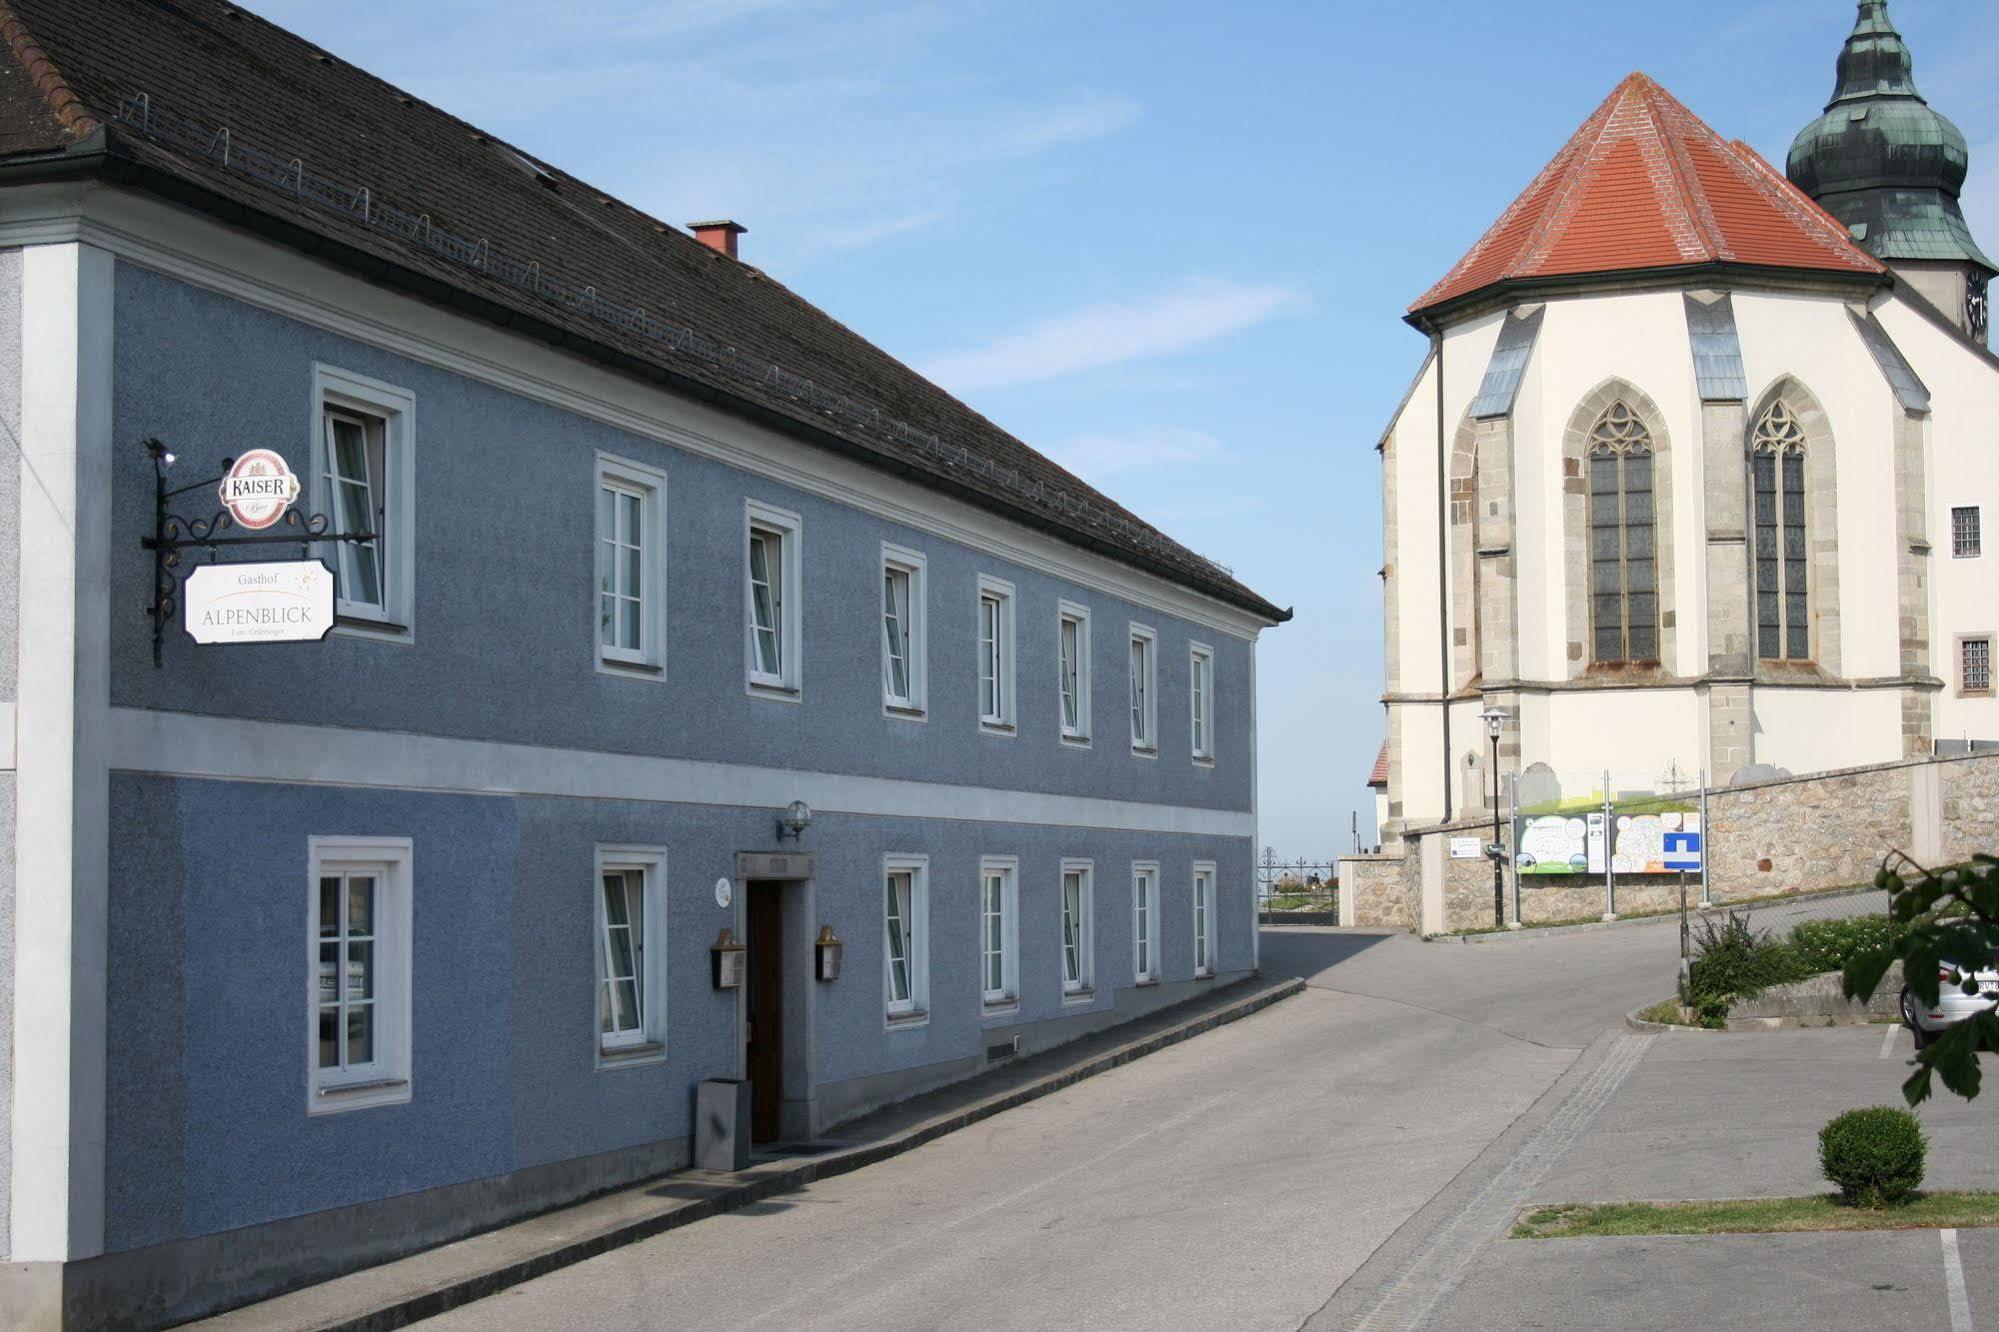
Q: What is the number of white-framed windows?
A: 15